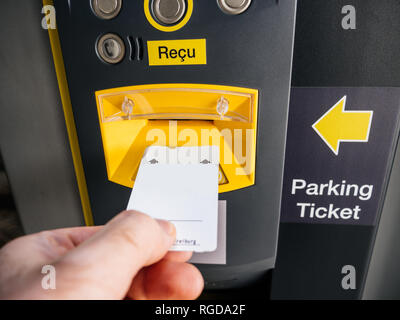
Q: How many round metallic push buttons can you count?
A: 4